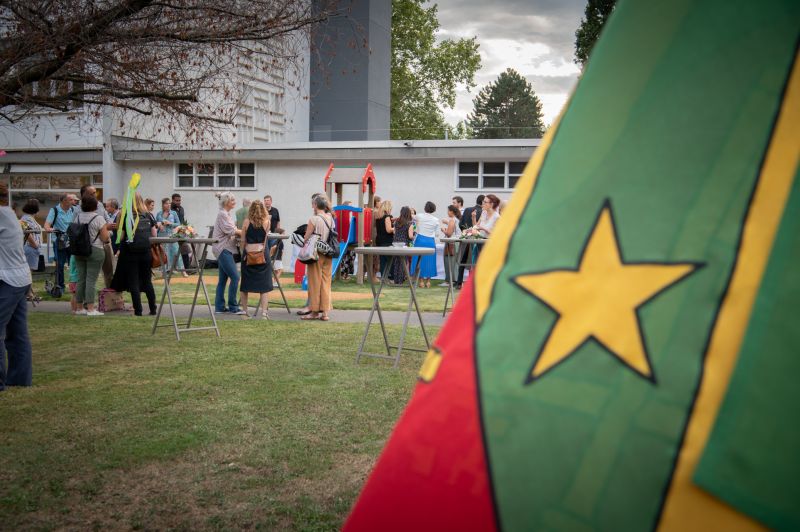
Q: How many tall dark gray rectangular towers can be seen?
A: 1